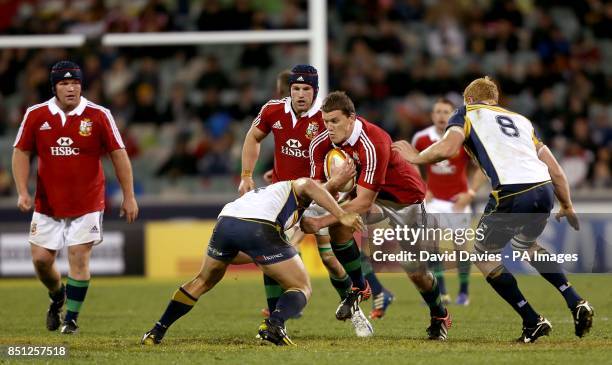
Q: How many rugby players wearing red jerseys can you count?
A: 4